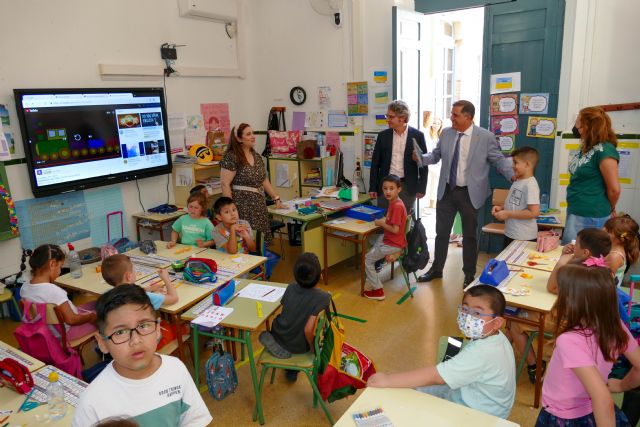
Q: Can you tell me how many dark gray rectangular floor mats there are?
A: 0